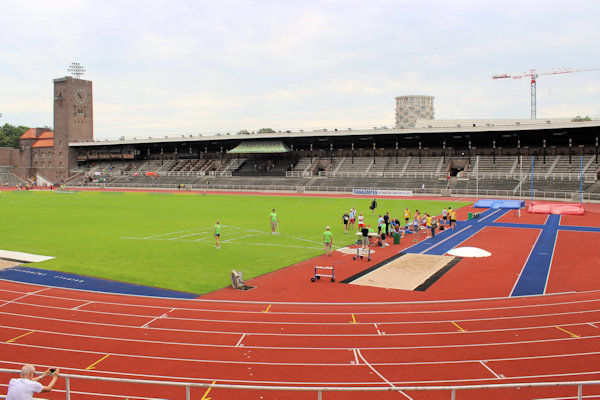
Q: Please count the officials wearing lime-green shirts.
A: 5